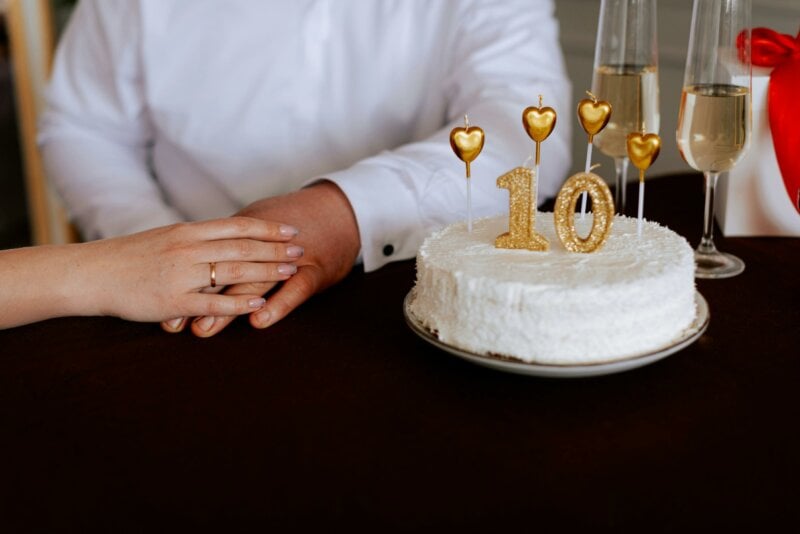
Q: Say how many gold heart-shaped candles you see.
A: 4